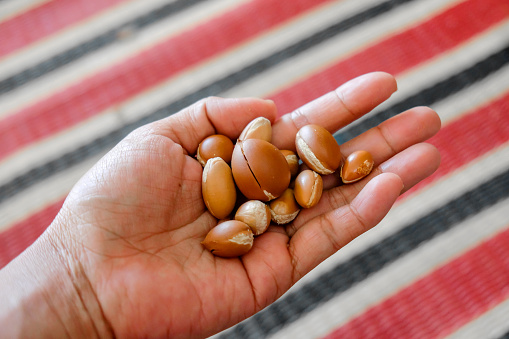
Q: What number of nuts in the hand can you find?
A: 11